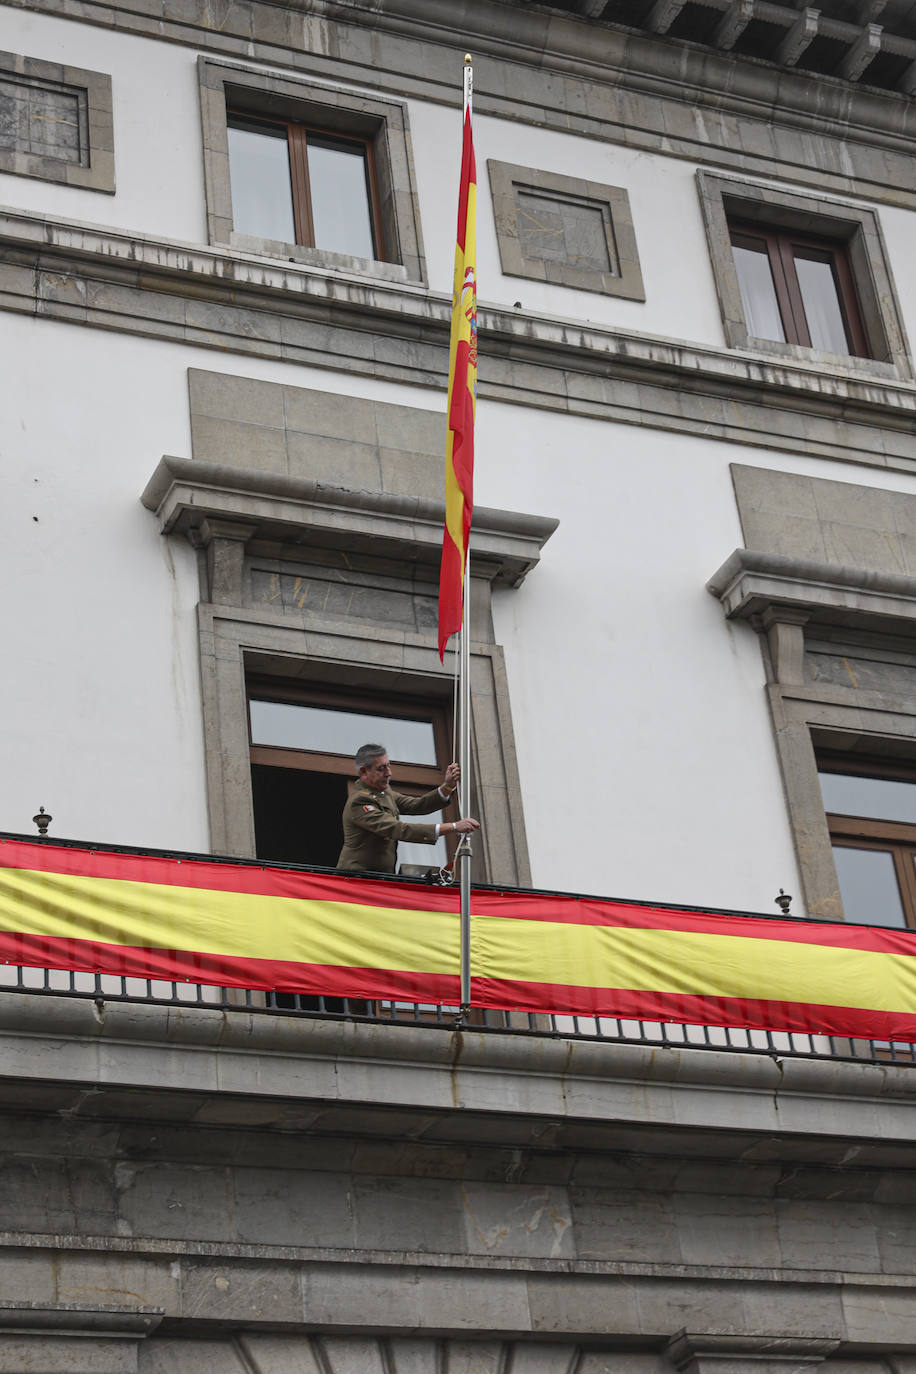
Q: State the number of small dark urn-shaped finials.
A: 2